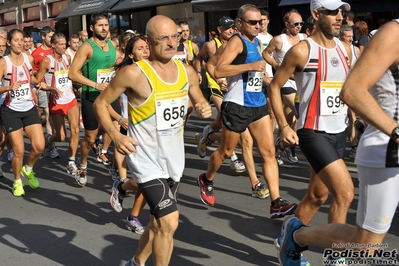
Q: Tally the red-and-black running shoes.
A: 2